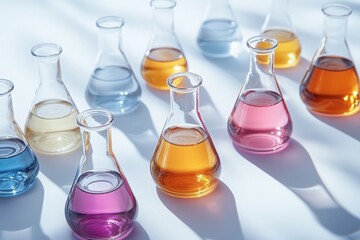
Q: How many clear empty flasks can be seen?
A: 0